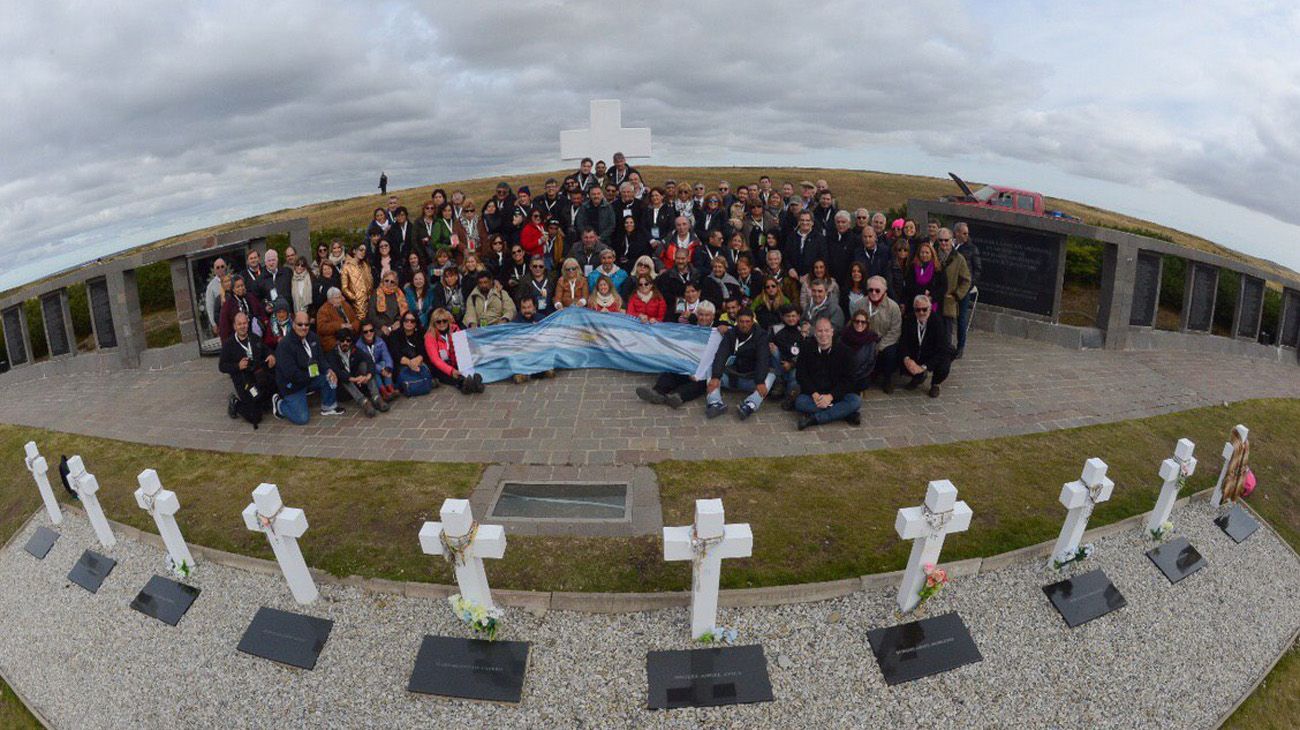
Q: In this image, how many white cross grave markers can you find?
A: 10